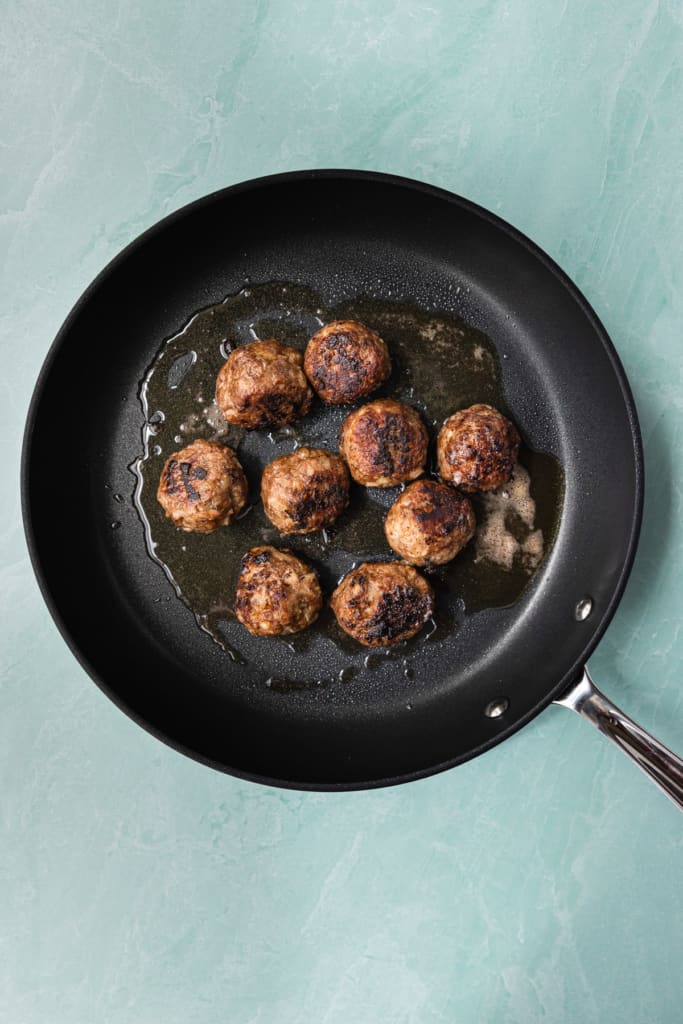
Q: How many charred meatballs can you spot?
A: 9